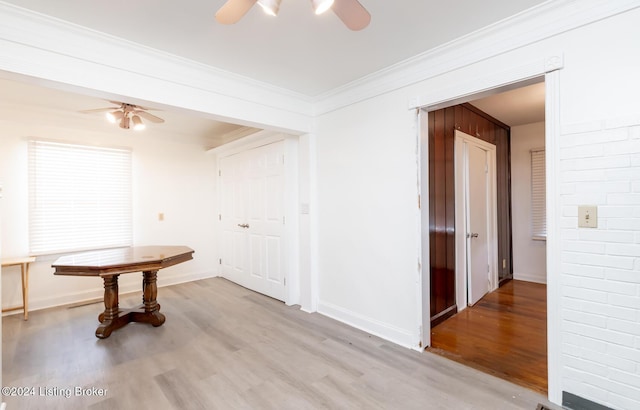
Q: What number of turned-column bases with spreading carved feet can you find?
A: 2